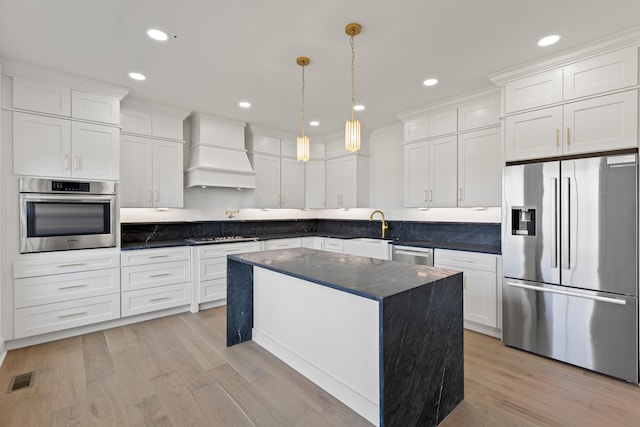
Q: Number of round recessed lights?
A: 7